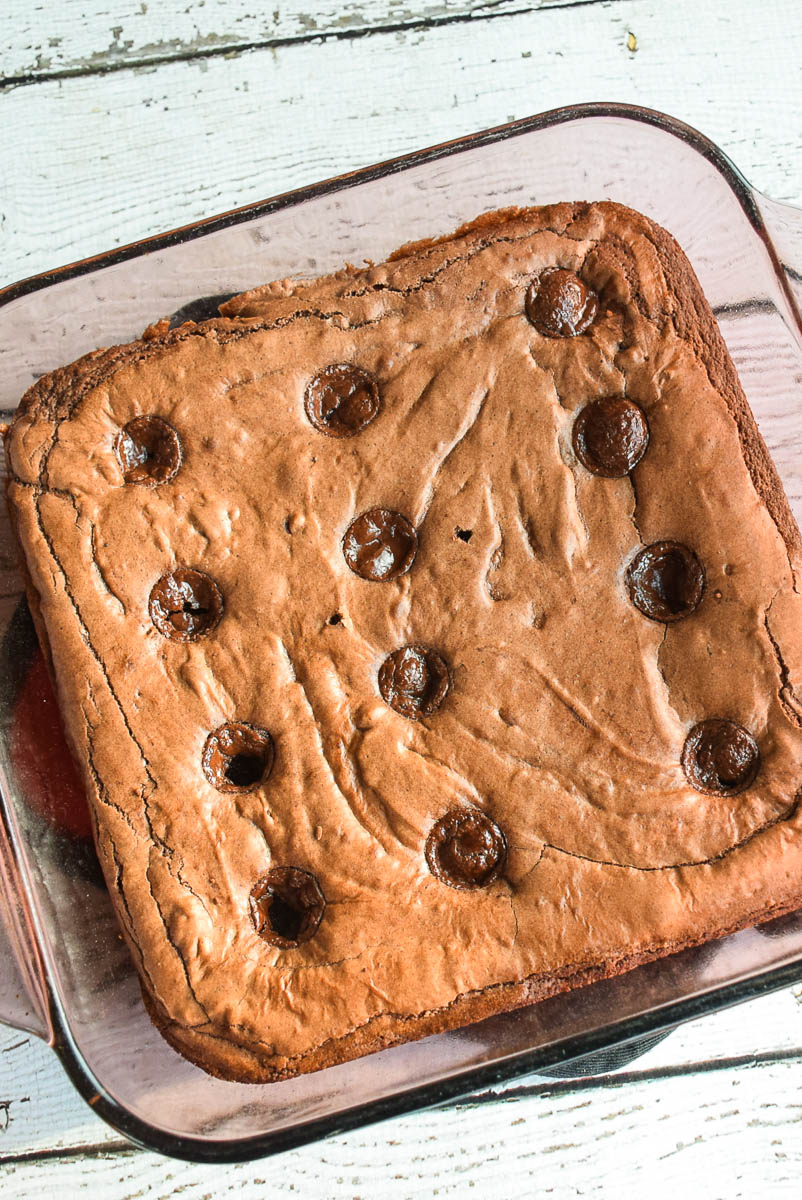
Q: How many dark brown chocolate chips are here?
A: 12